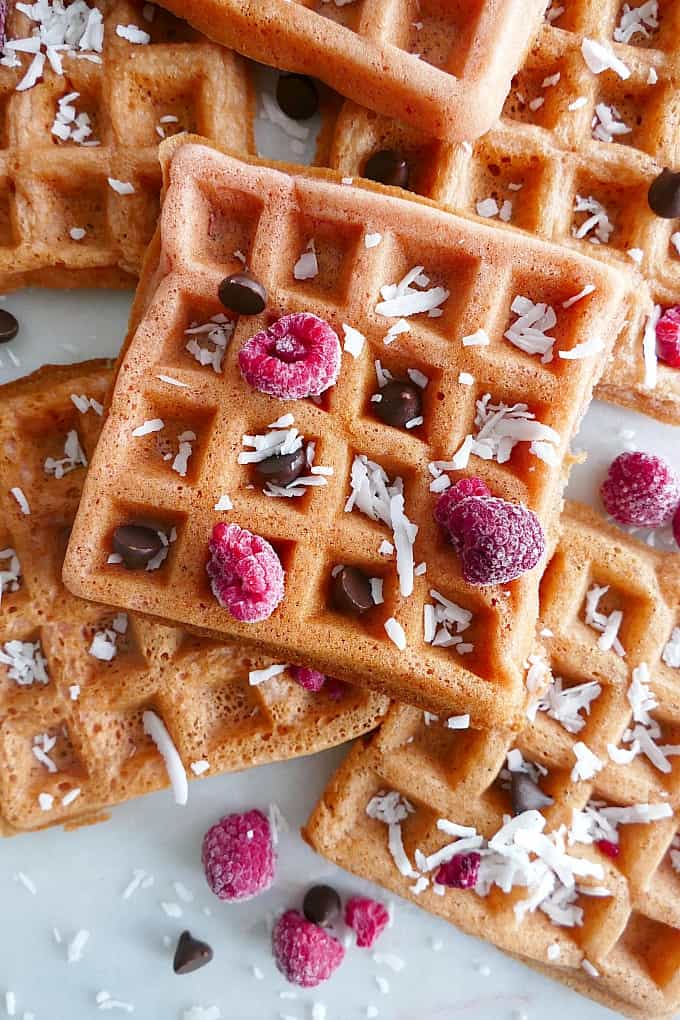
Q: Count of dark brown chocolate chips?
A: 12